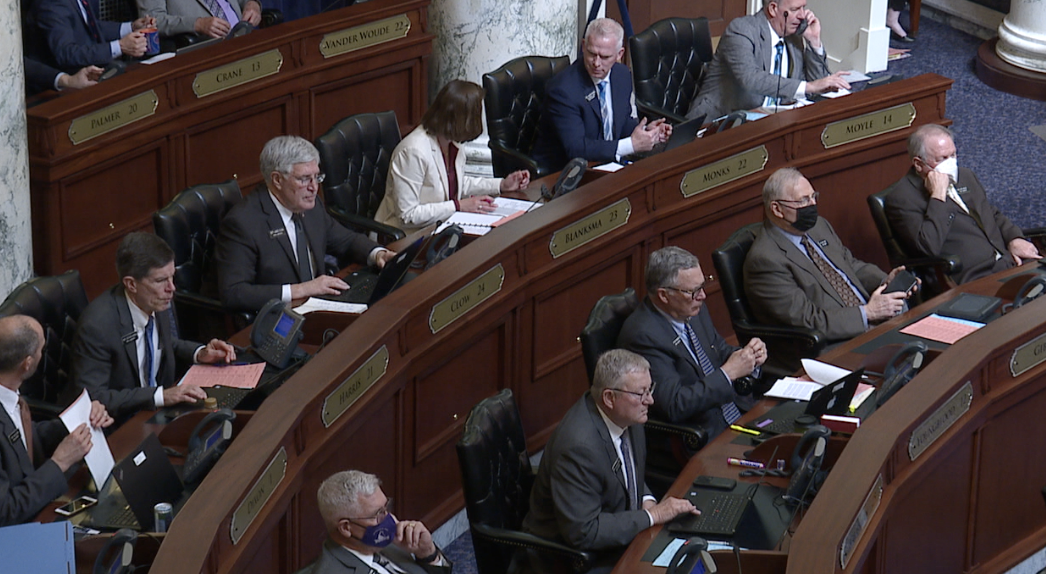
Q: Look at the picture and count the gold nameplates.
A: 12